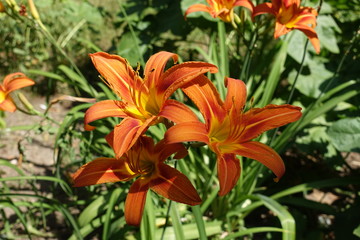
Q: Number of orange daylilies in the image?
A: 6